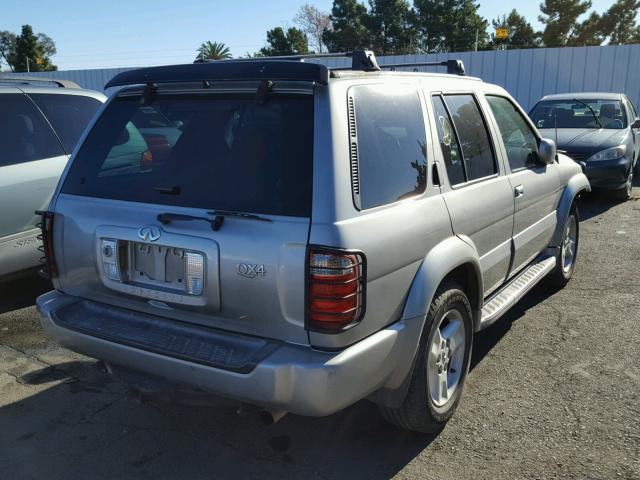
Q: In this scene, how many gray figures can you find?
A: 1